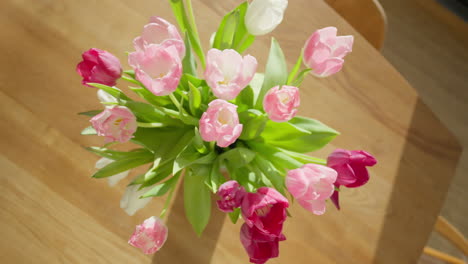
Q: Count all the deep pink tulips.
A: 5